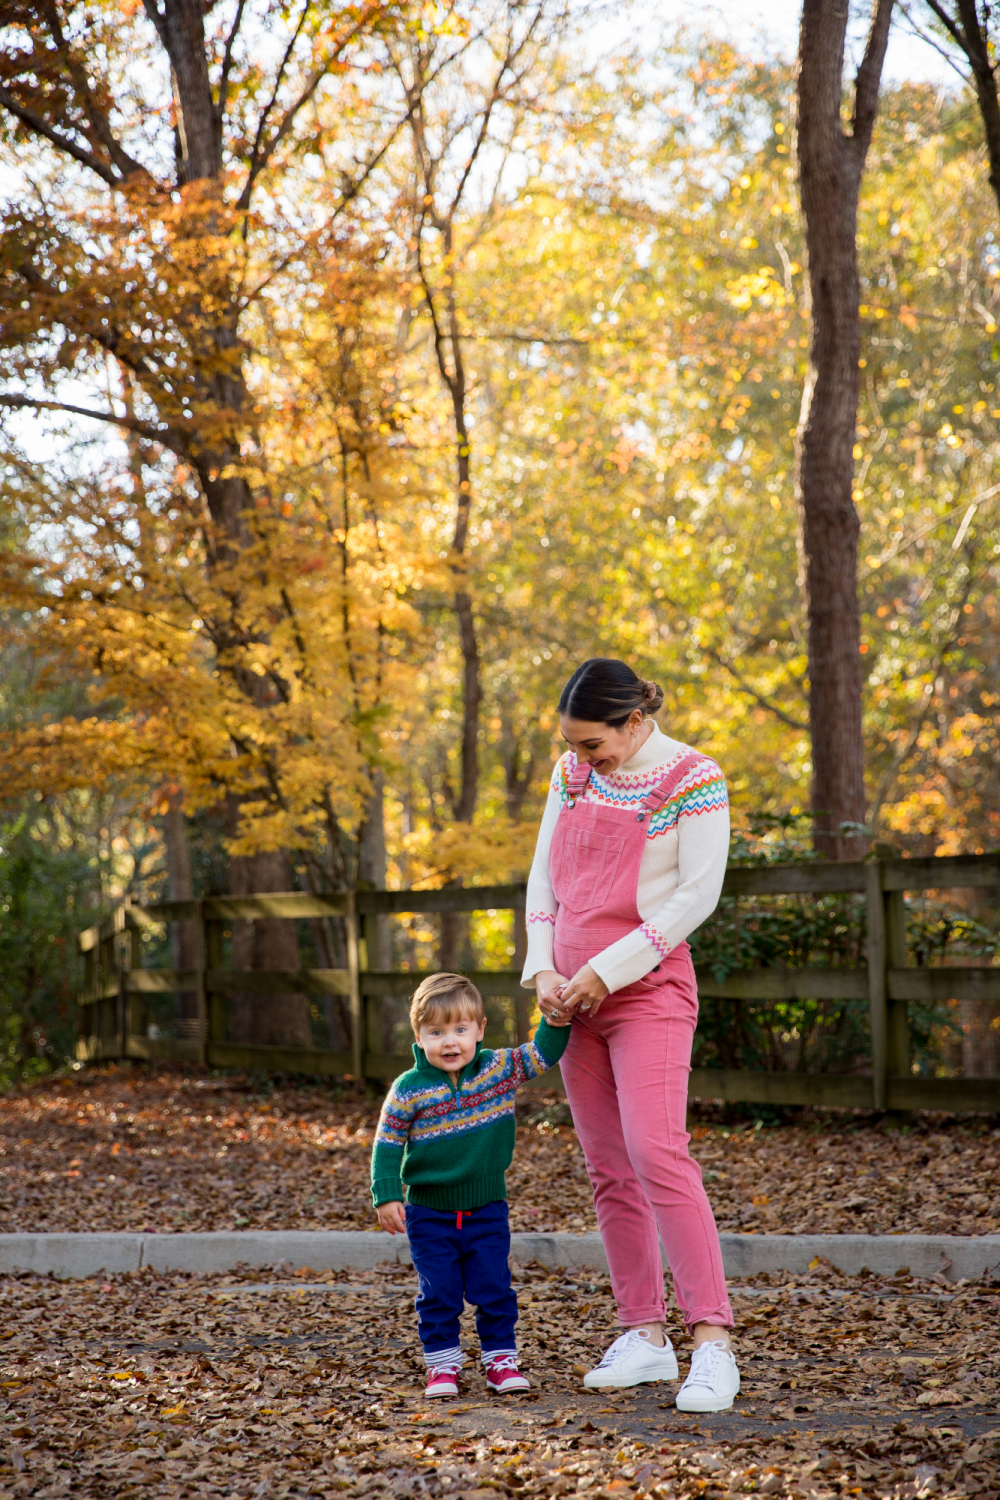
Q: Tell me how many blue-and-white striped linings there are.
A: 2